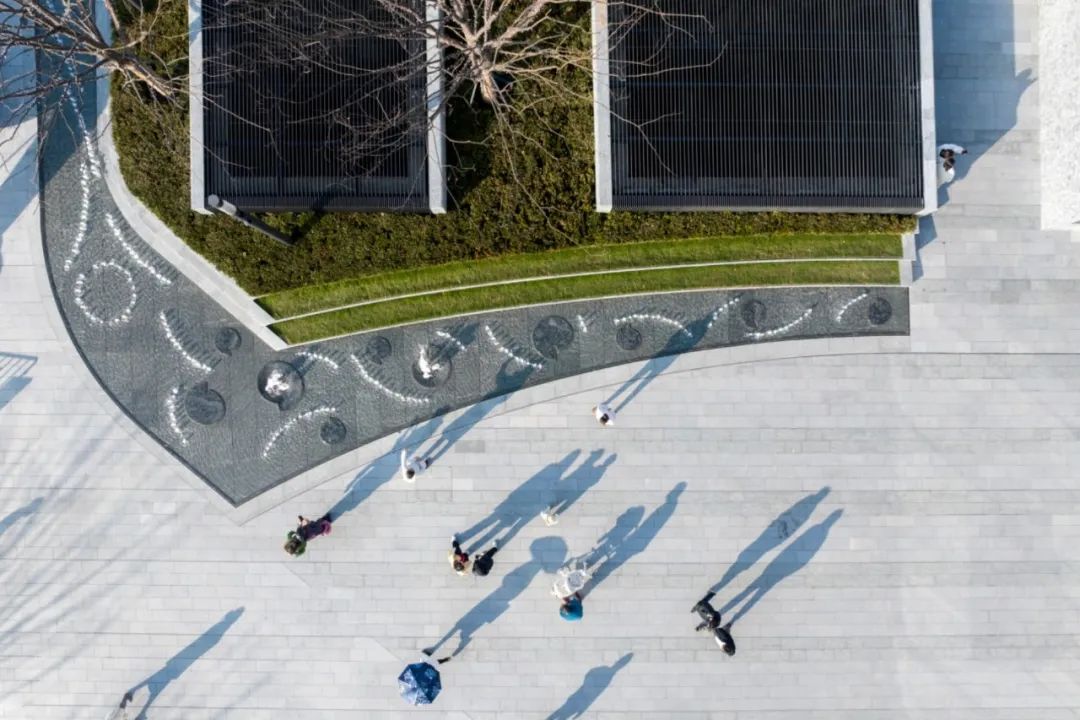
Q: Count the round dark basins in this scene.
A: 10